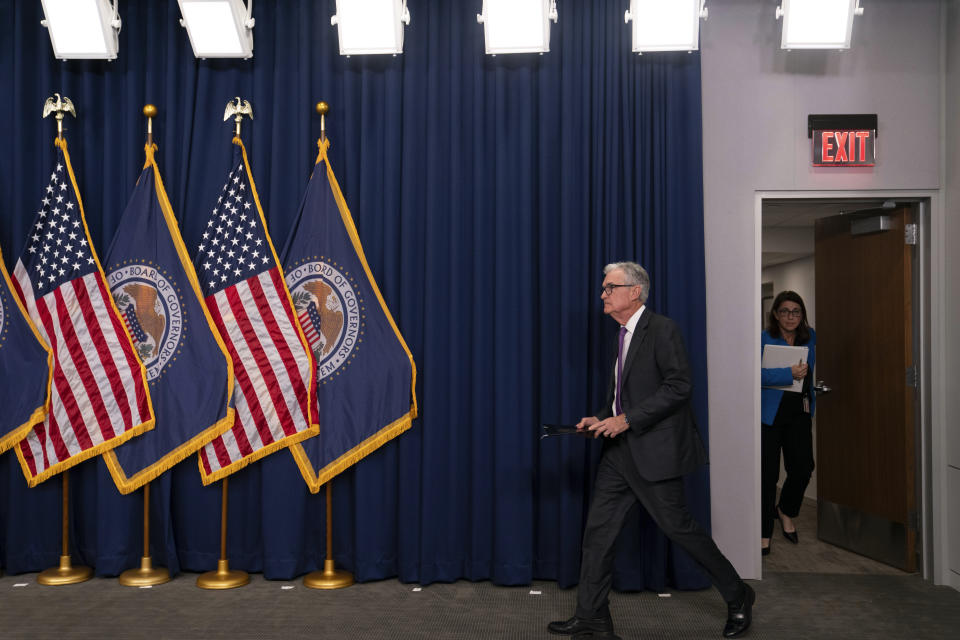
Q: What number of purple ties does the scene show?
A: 1